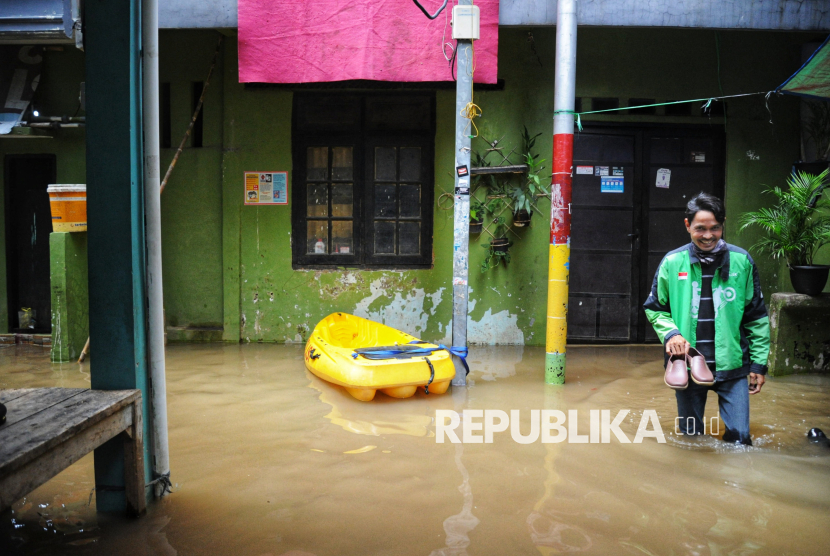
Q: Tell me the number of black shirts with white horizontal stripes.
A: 1